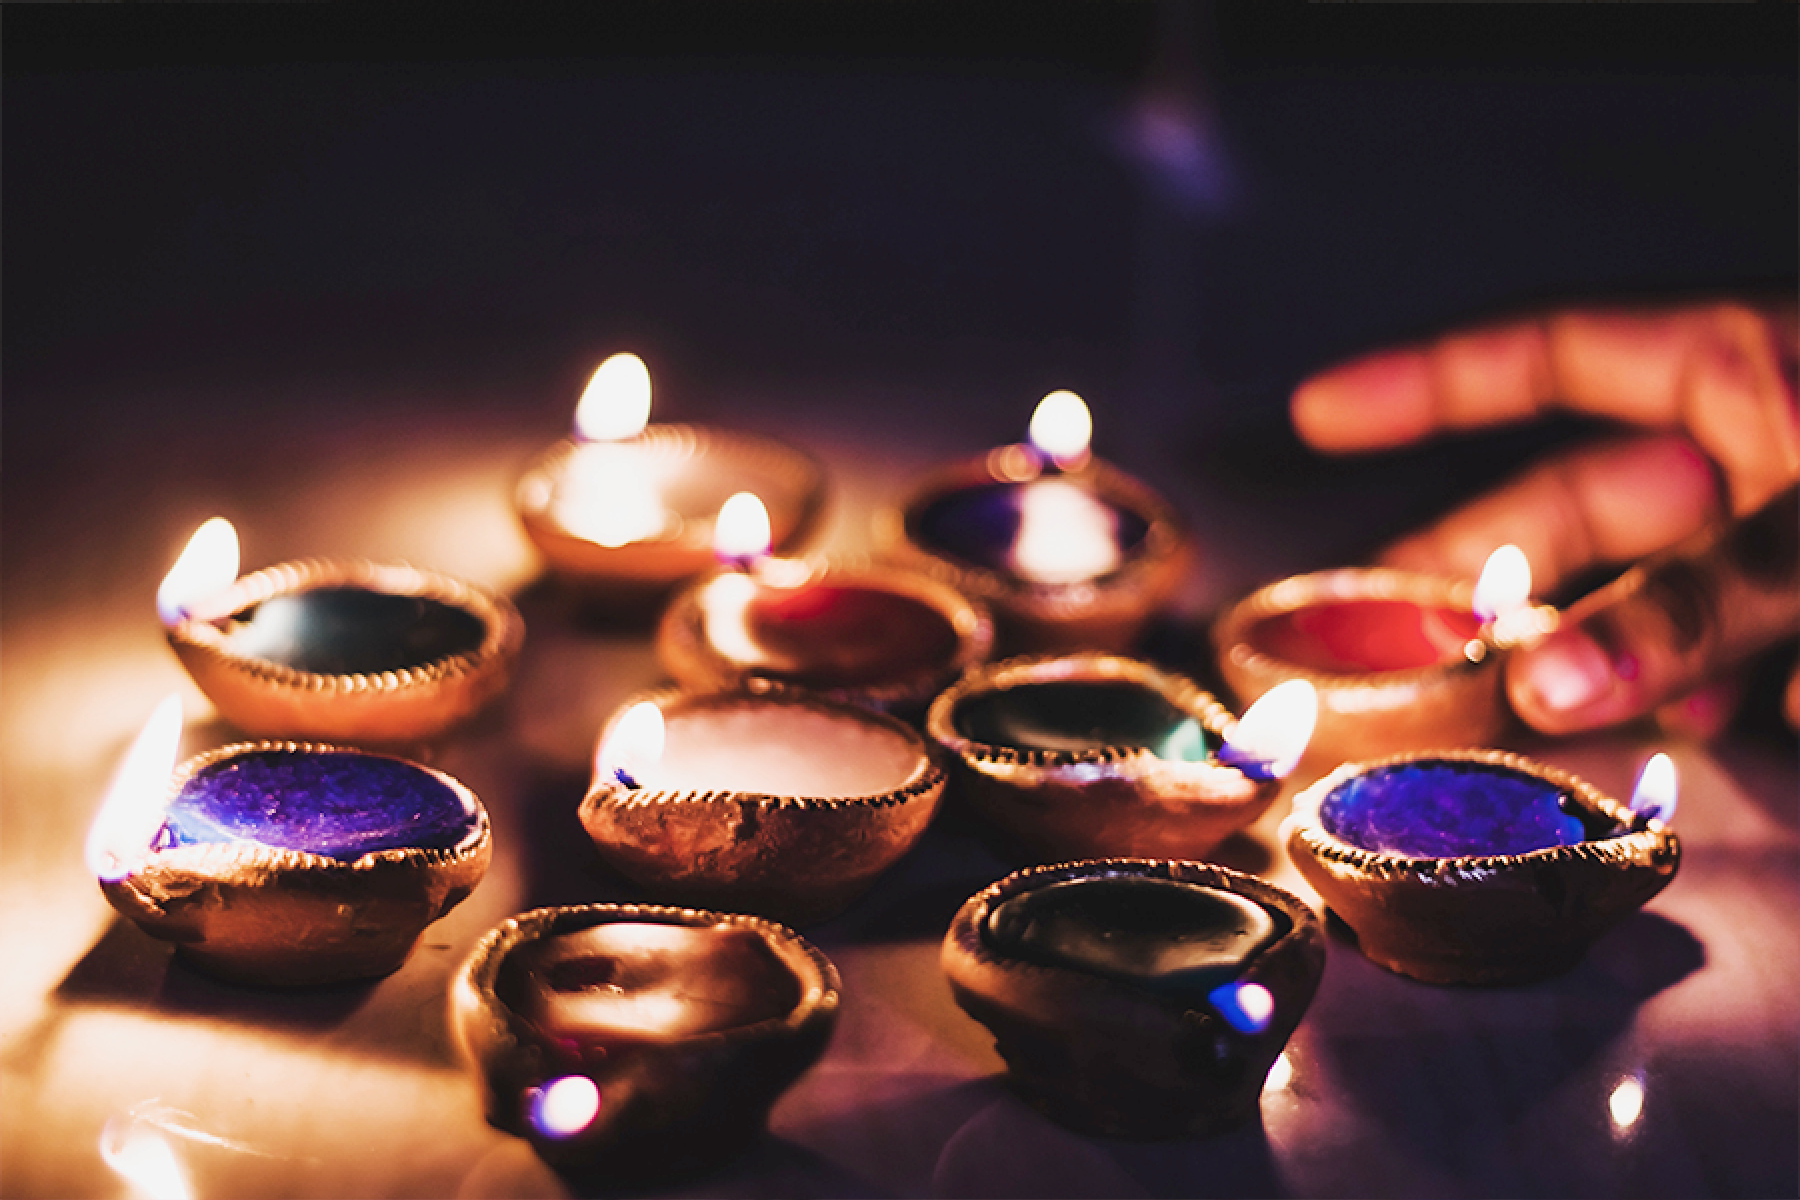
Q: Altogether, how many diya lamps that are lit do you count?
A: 11